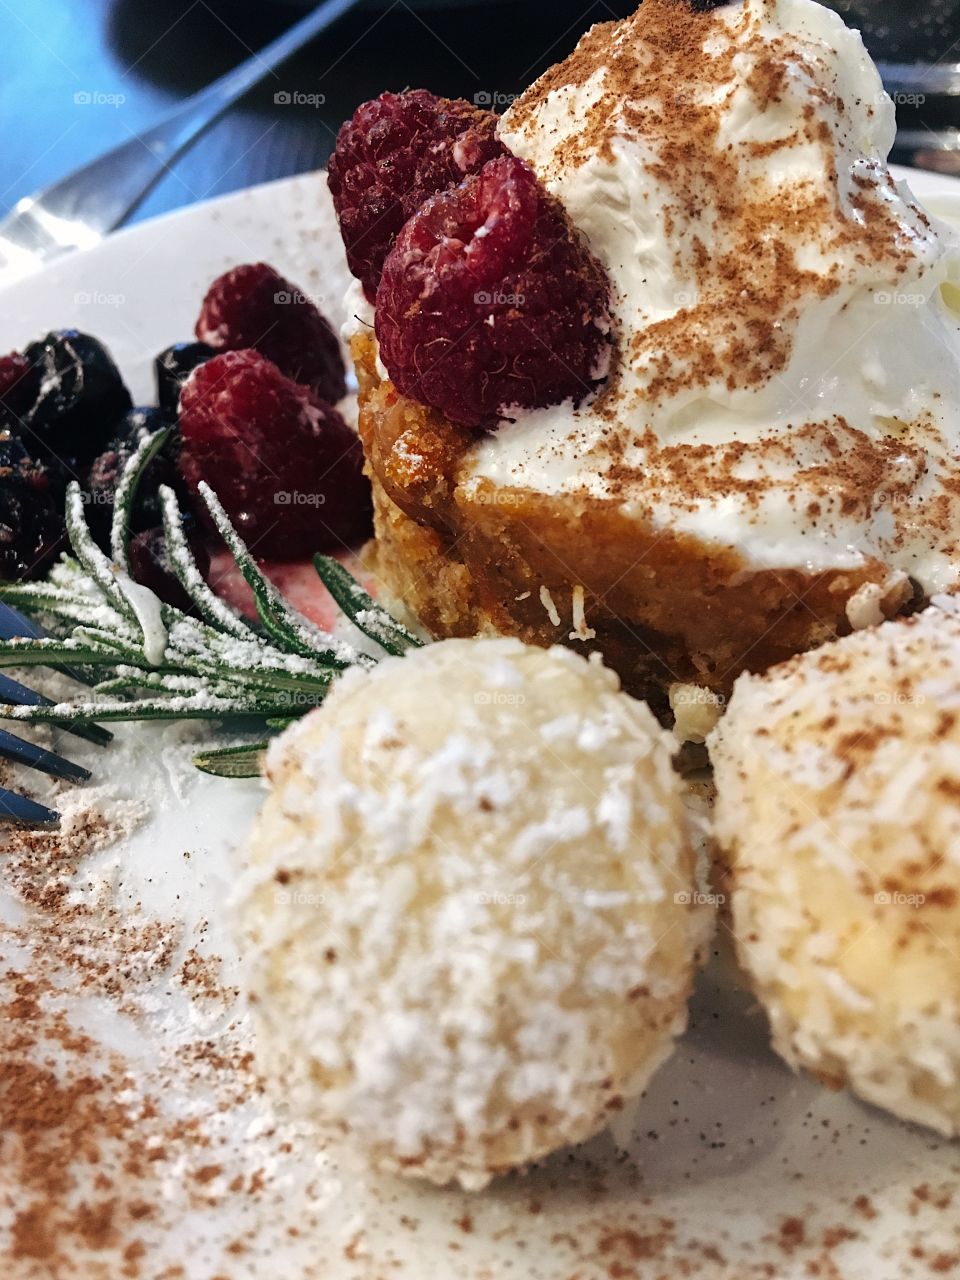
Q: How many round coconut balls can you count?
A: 2